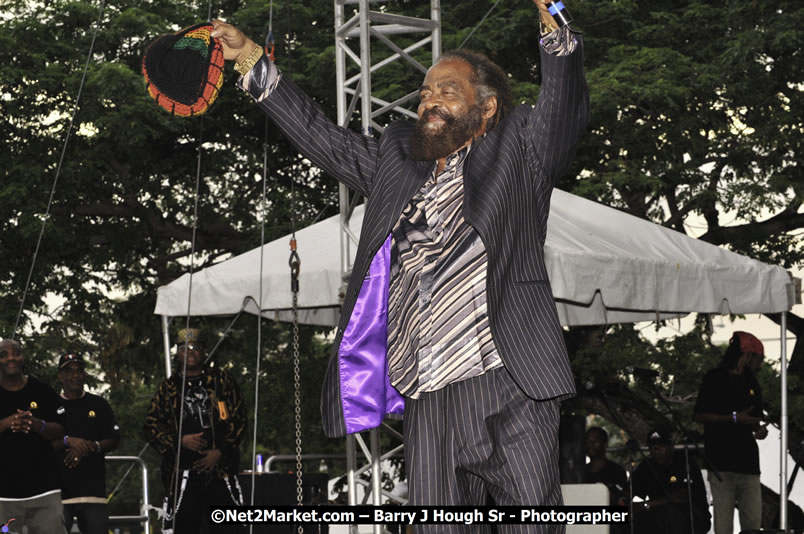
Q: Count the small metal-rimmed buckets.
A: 0